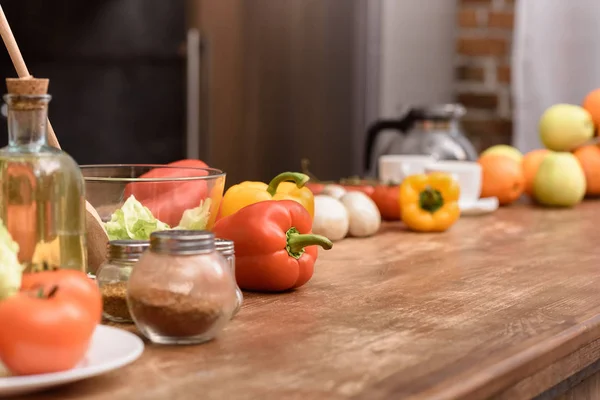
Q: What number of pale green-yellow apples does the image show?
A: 3